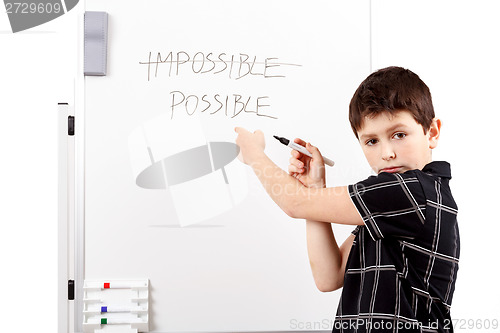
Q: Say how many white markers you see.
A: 4